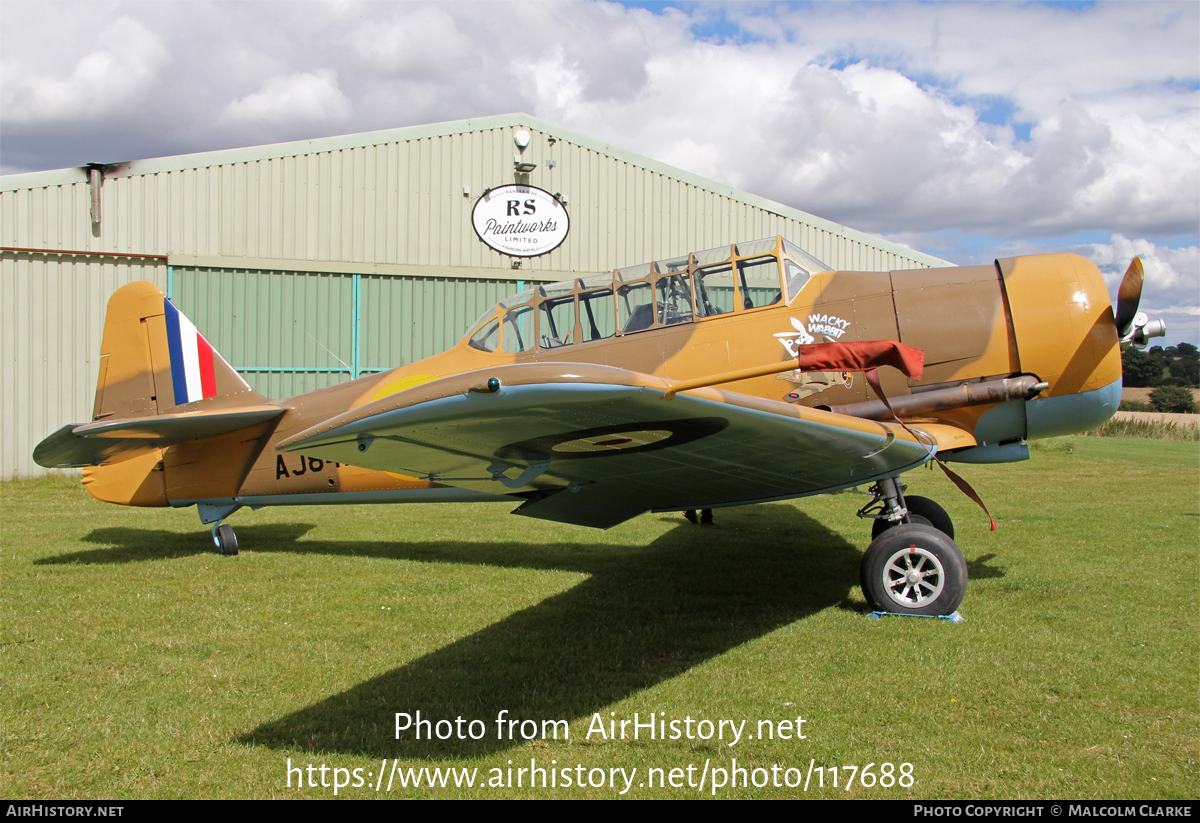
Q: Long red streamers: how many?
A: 1